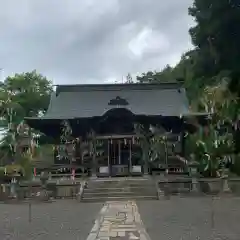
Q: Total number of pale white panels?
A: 2